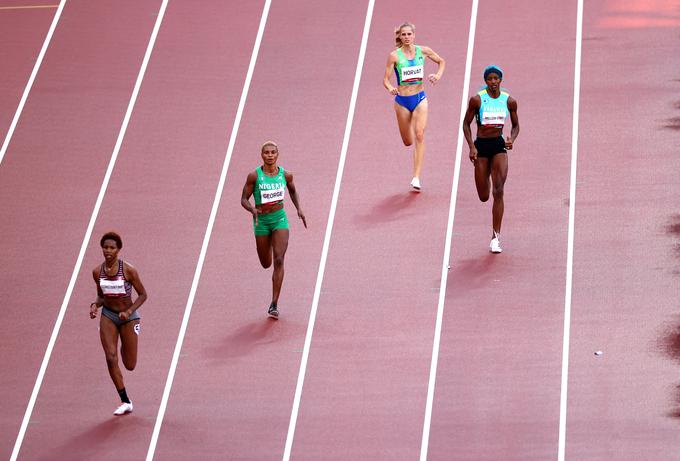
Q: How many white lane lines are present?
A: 6